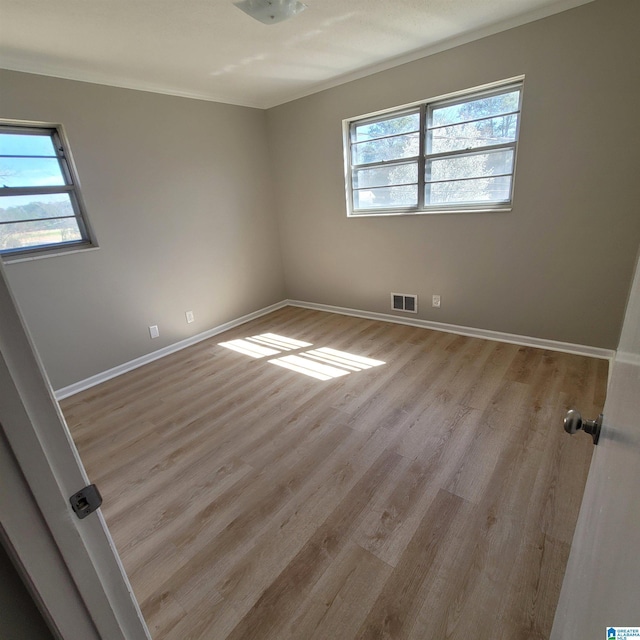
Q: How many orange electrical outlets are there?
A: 0